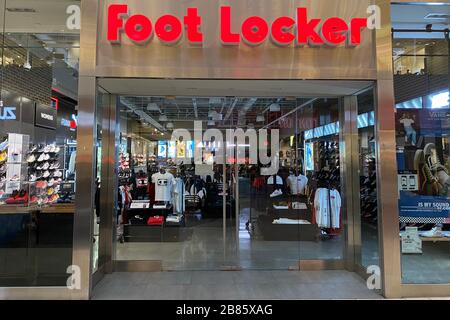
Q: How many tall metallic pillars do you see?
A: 2